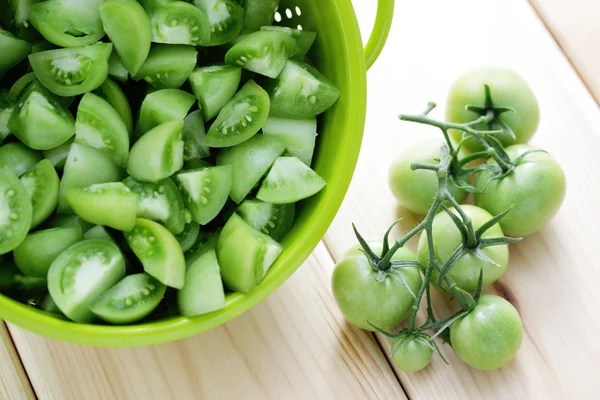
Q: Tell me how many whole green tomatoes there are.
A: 7